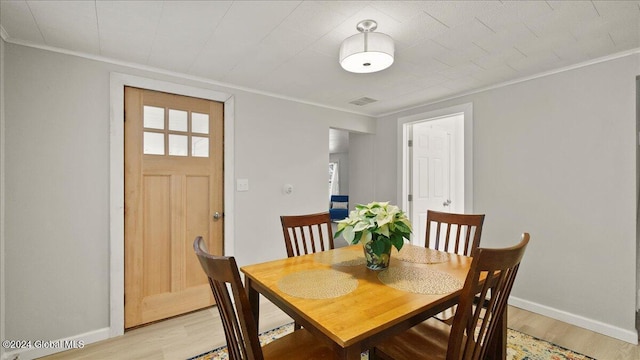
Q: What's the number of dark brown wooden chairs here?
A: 4